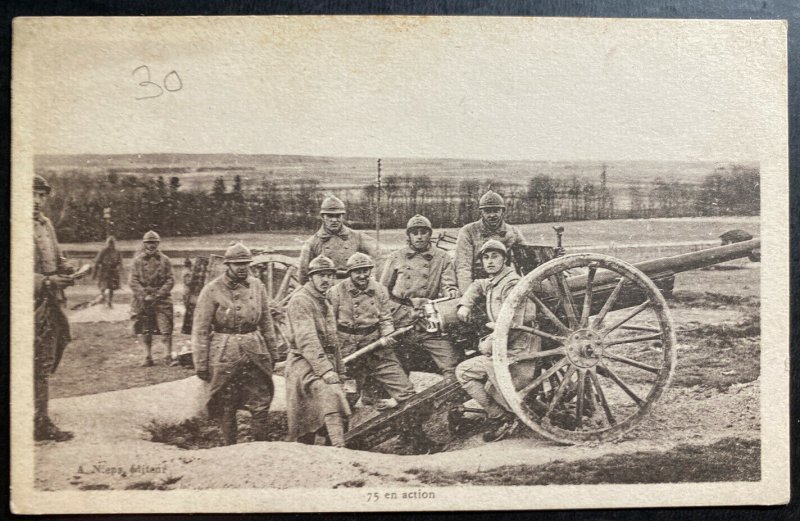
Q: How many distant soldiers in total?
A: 2